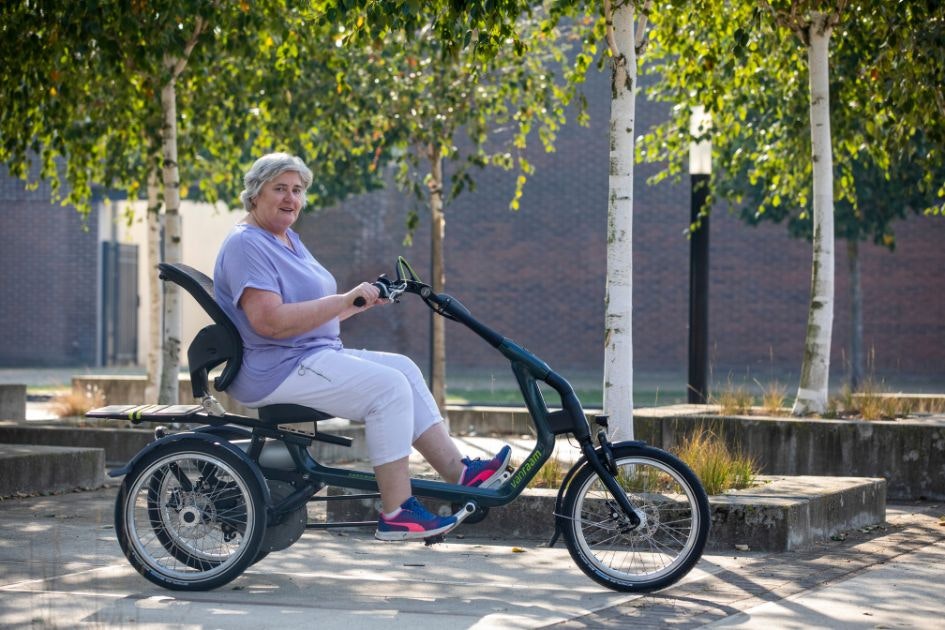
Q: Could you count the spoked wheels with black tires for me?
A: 3